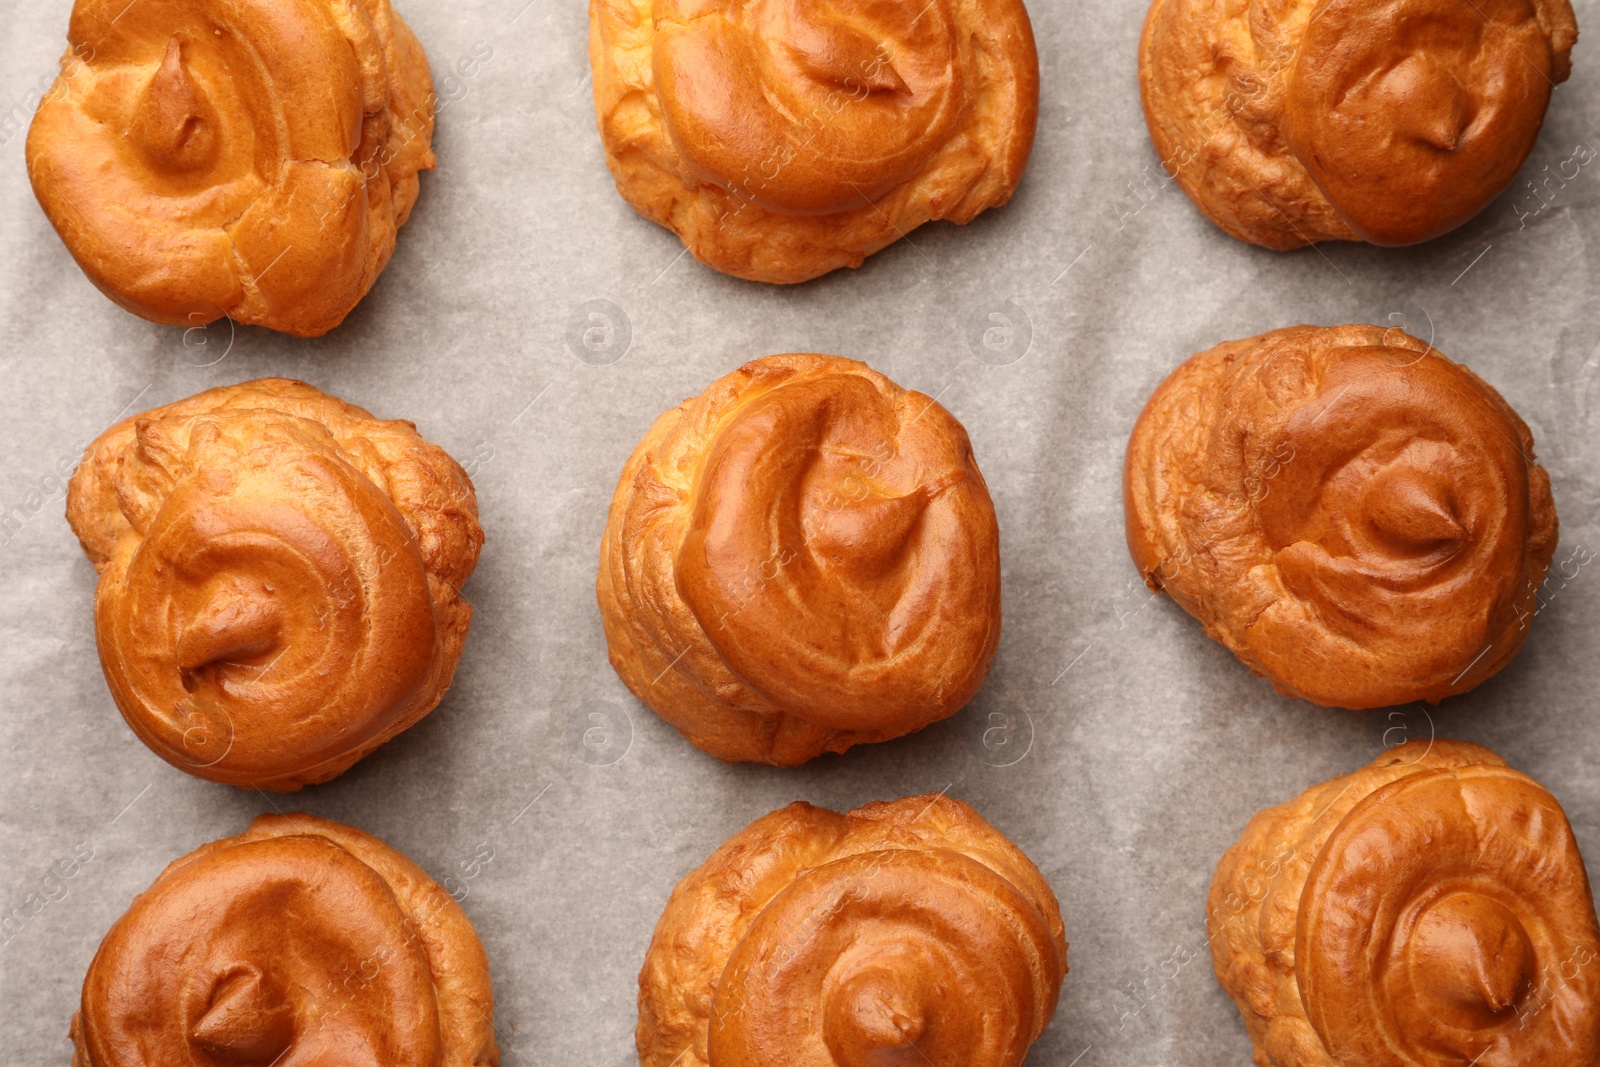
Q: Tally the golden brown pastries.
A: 9